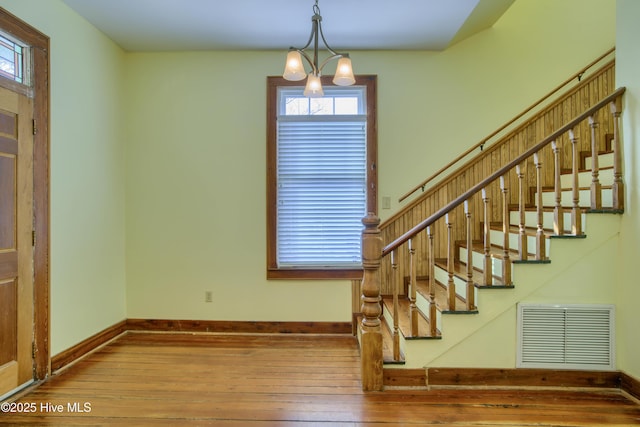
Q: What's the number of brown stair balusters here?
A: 13